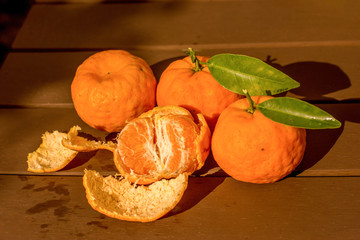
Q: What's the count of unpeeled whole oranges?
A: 3